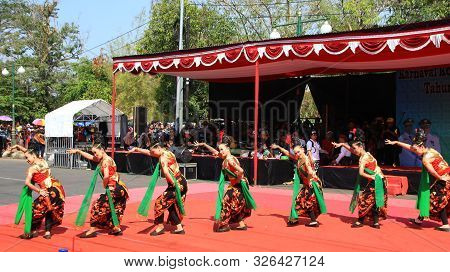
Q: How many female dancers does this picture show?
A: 7